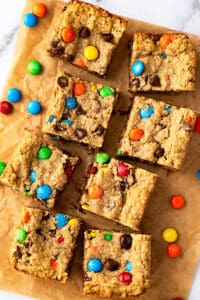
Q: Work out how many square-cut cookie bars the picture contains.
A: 8